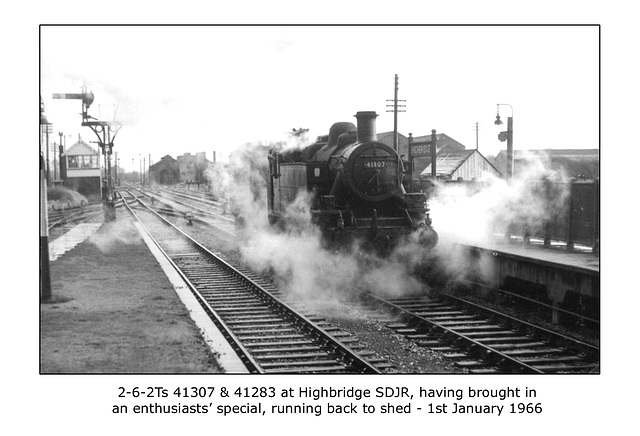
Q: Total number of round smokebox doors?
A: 1